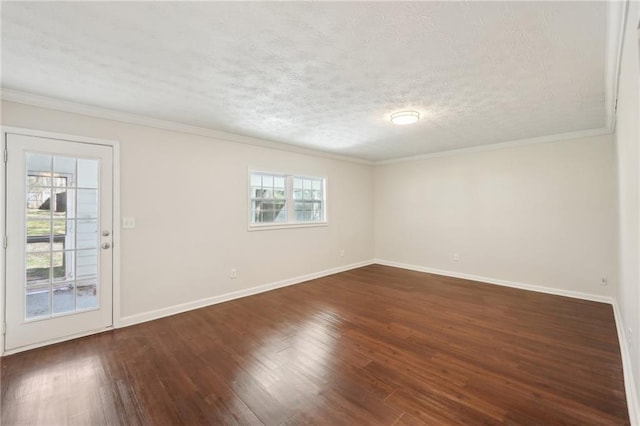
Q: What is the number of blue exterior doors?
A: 0